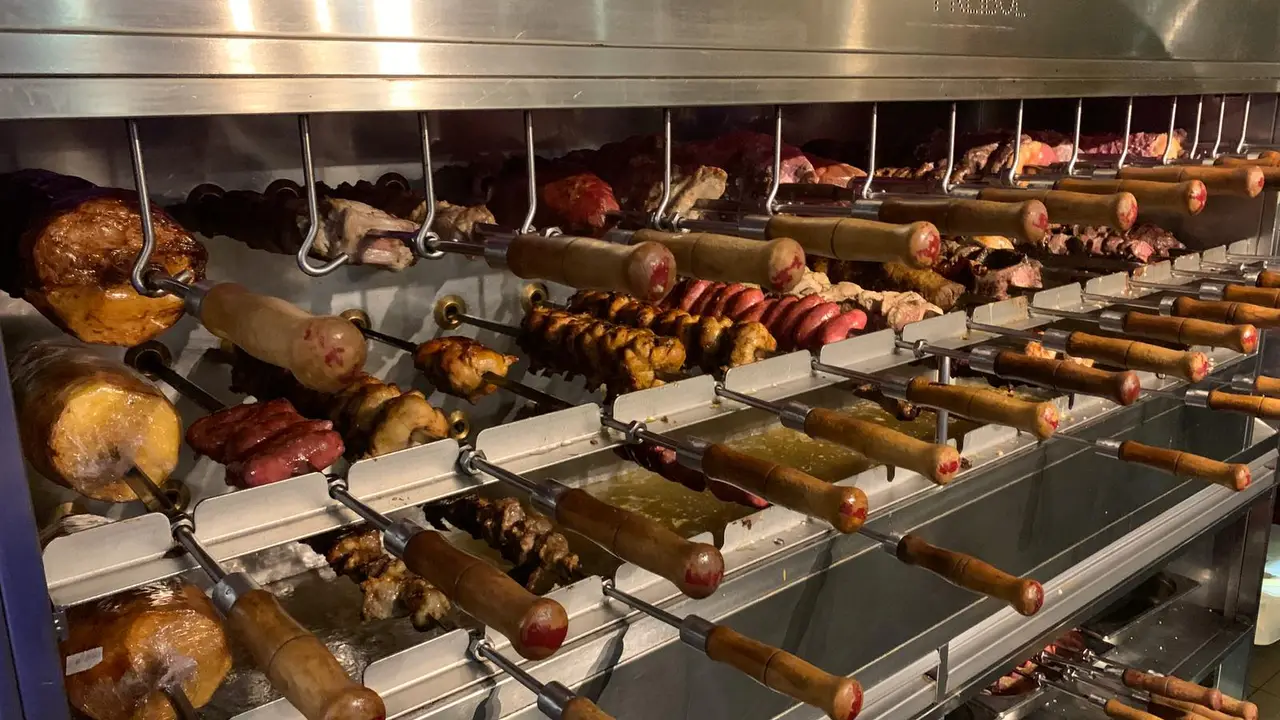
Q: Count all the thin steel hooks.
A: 15